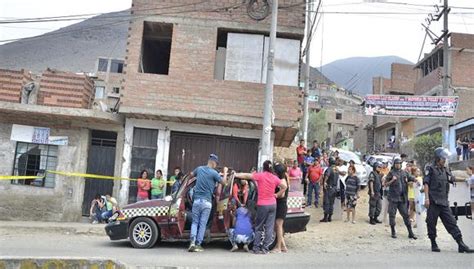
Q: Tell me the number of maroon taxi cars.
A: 1